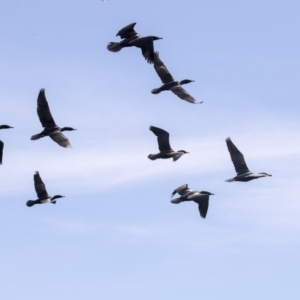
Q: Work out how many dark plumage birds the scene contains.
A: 8